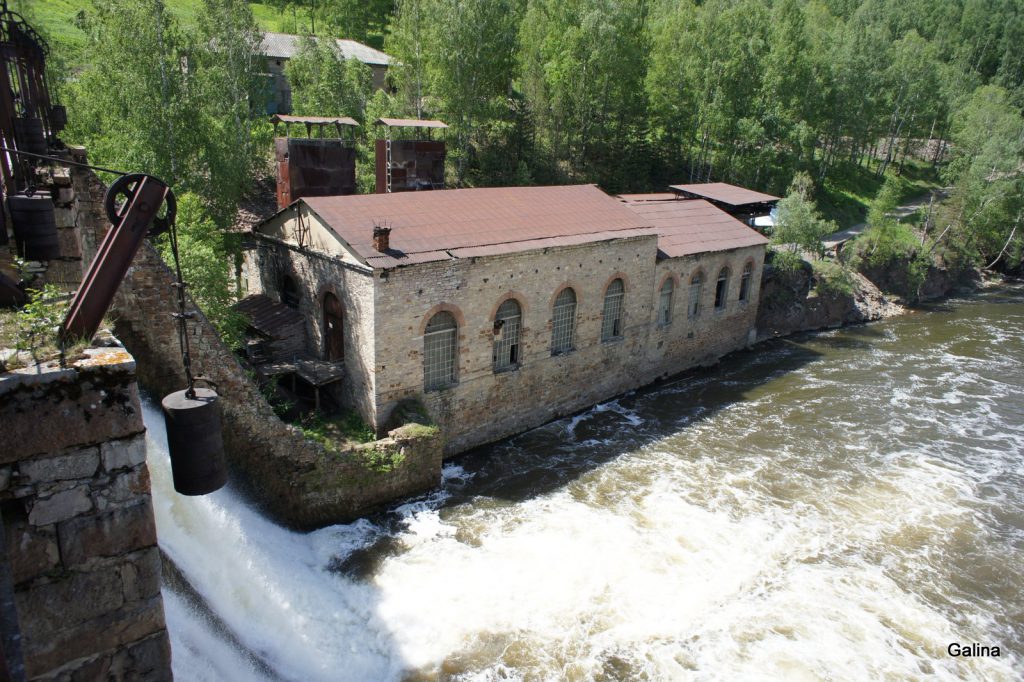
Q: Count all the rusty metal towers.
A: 2